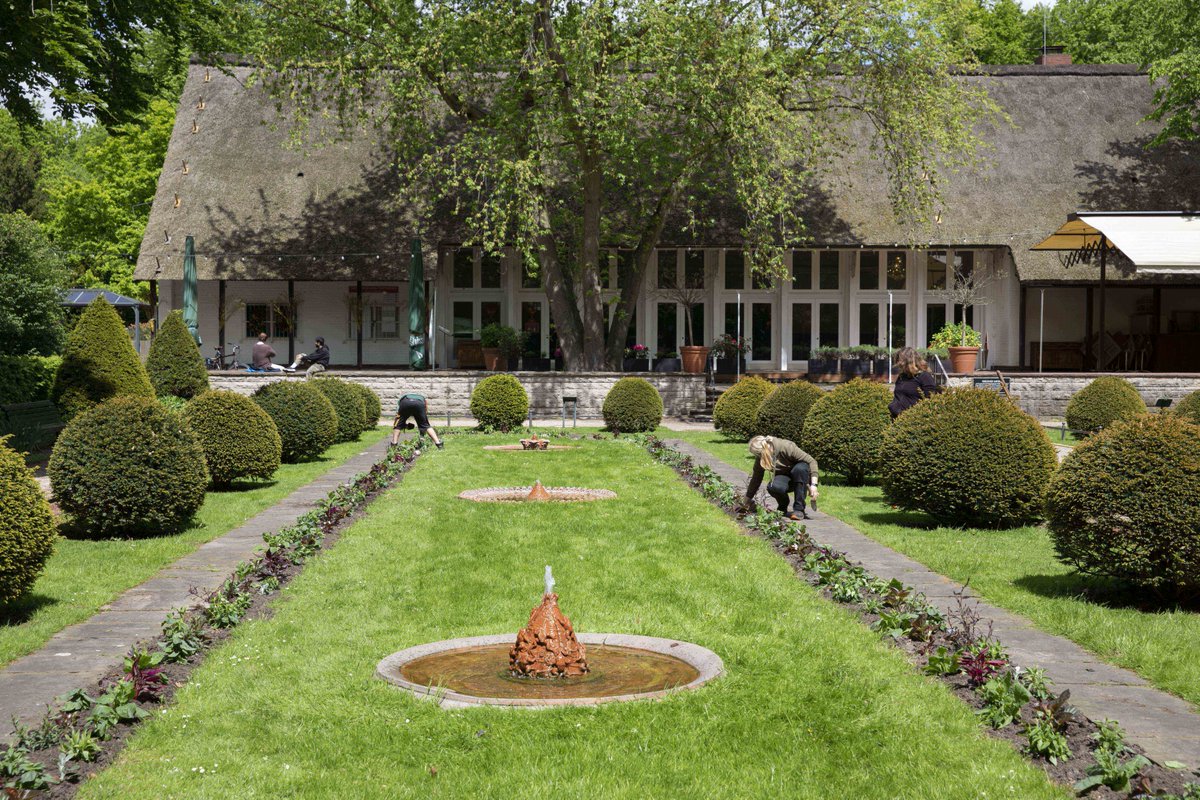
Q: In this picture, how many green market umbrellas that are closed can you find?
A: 2